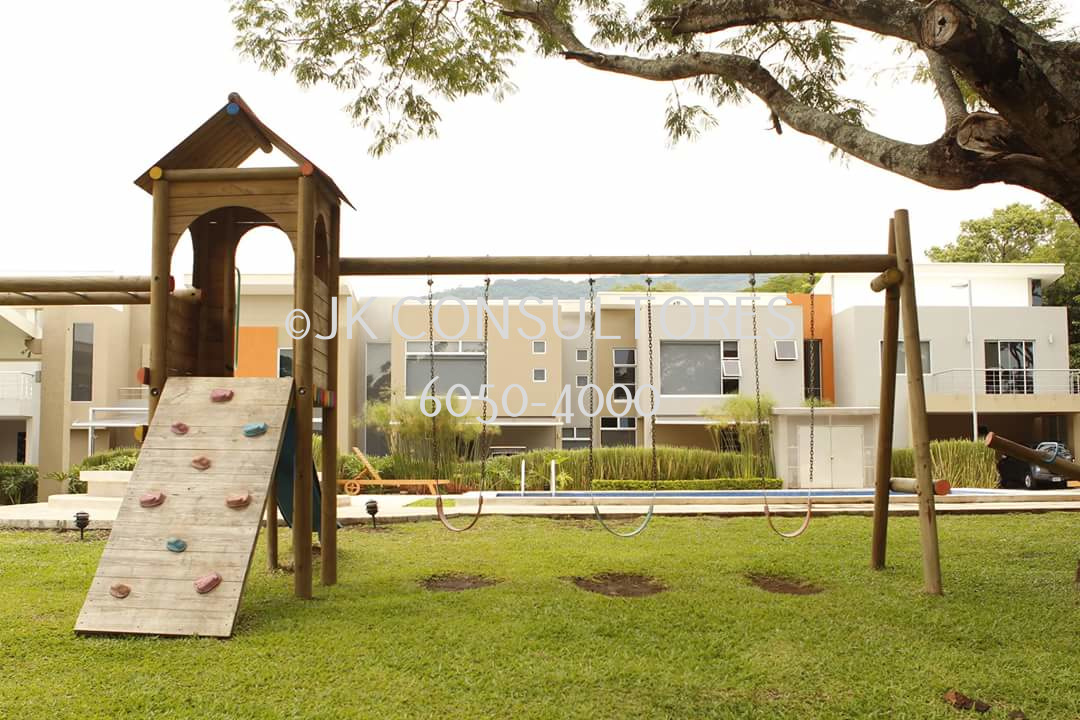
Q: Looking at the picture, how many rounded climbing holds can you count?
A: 9